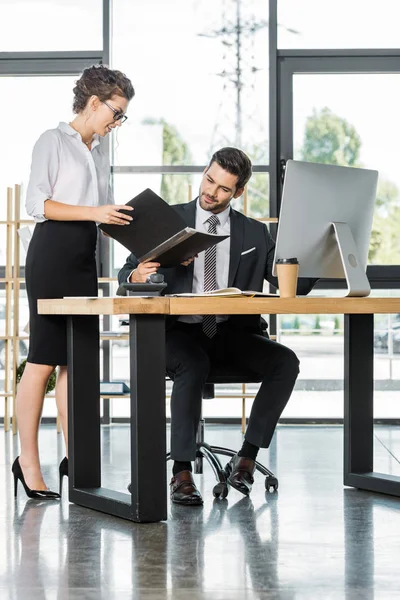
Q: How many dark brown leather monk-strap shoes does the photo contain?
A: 2